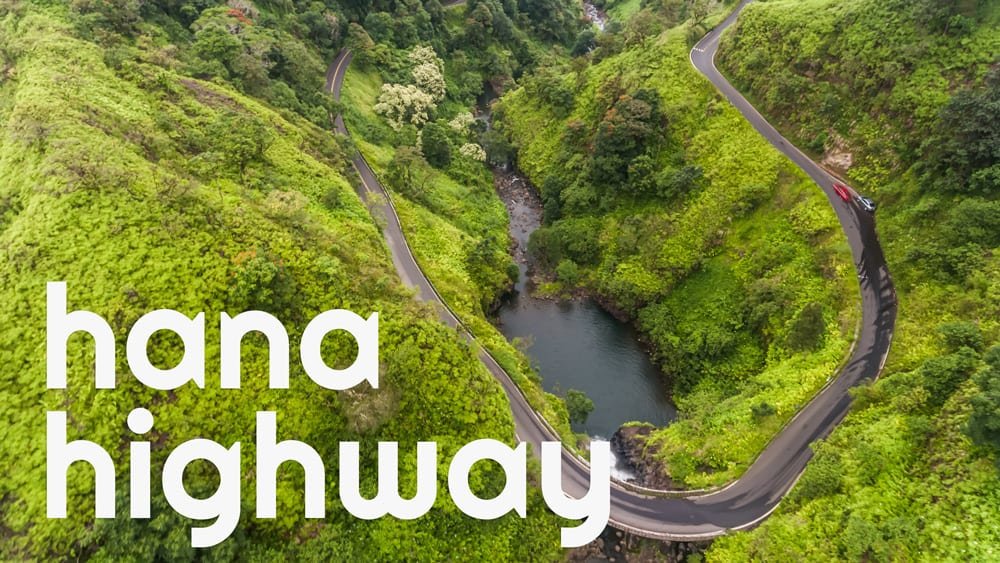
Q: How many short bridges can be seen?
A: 1